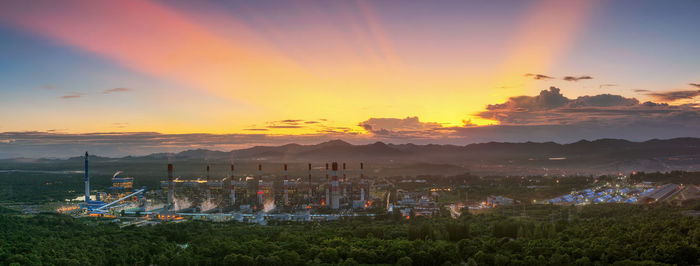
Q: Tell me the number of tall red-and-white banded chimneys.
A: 10